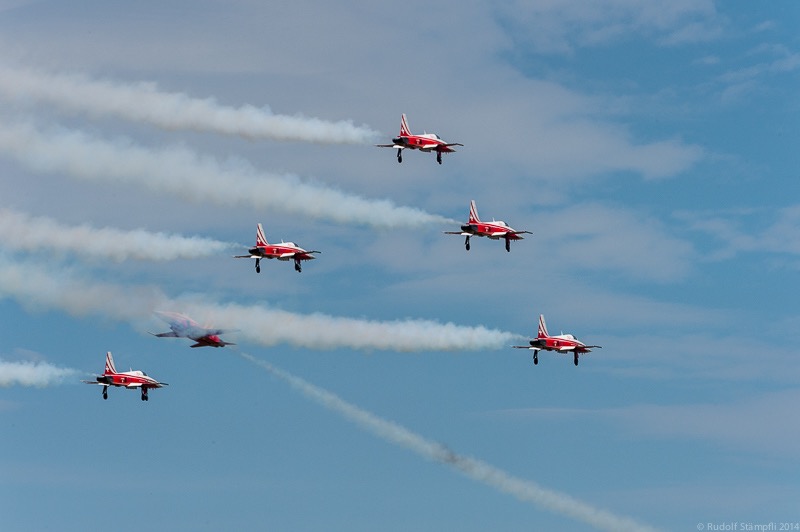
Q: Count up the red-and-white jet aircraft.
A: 6